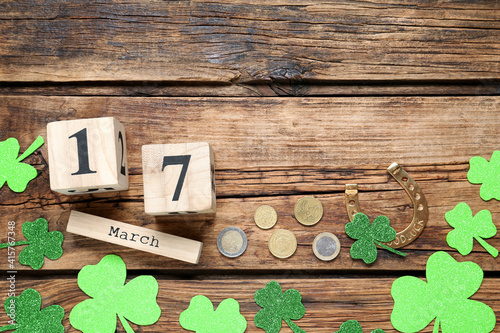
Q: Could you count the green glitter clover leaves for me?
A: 11